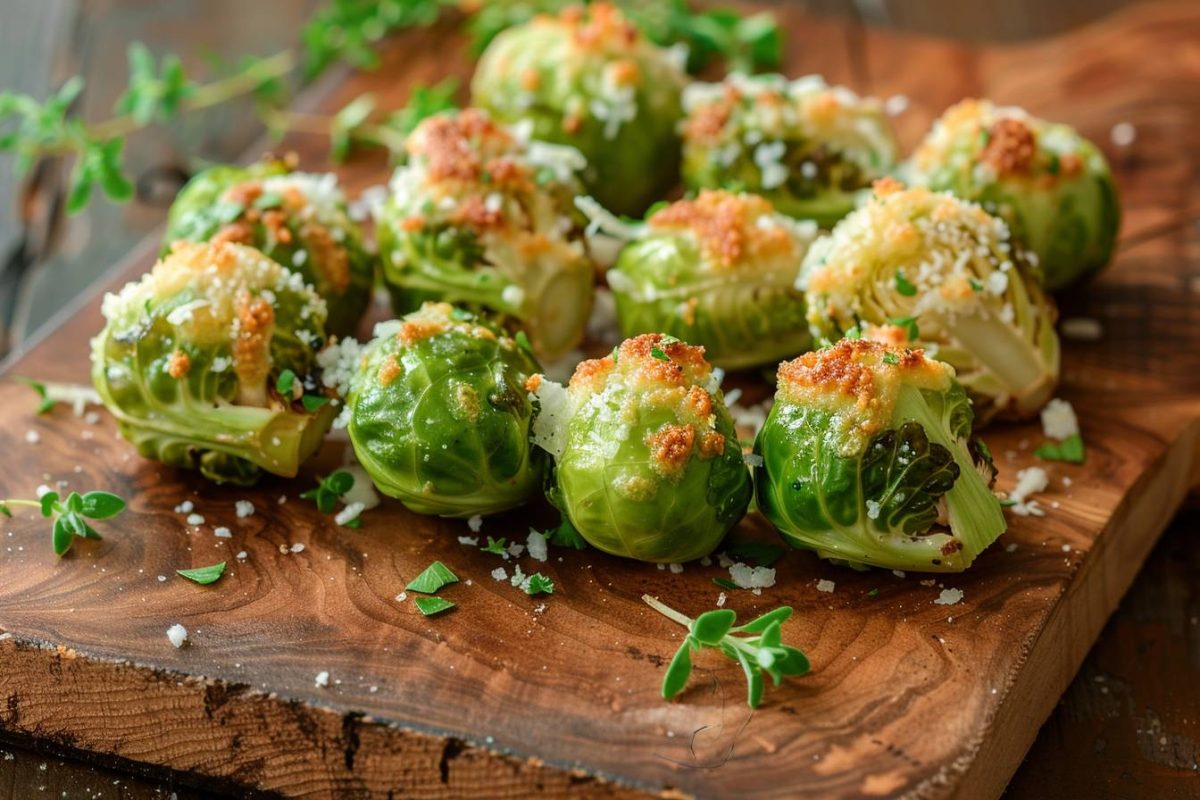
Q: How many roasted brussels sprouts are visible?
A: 11